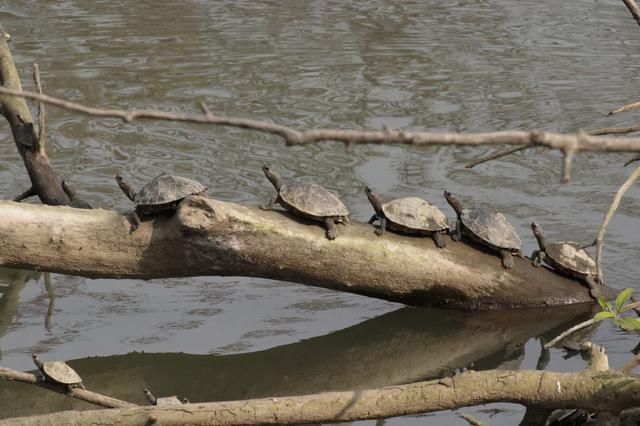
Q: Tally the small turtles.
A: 2